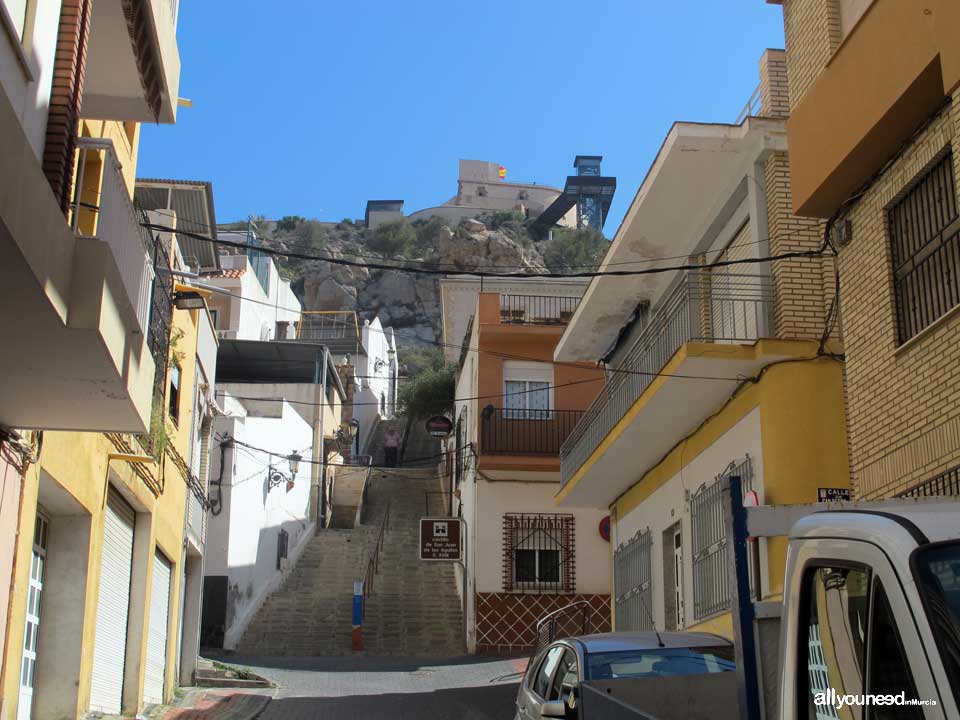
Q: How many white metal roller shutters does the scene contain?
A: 2